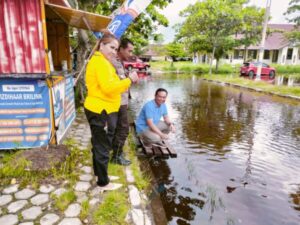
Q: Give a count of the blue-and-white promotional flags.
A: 1